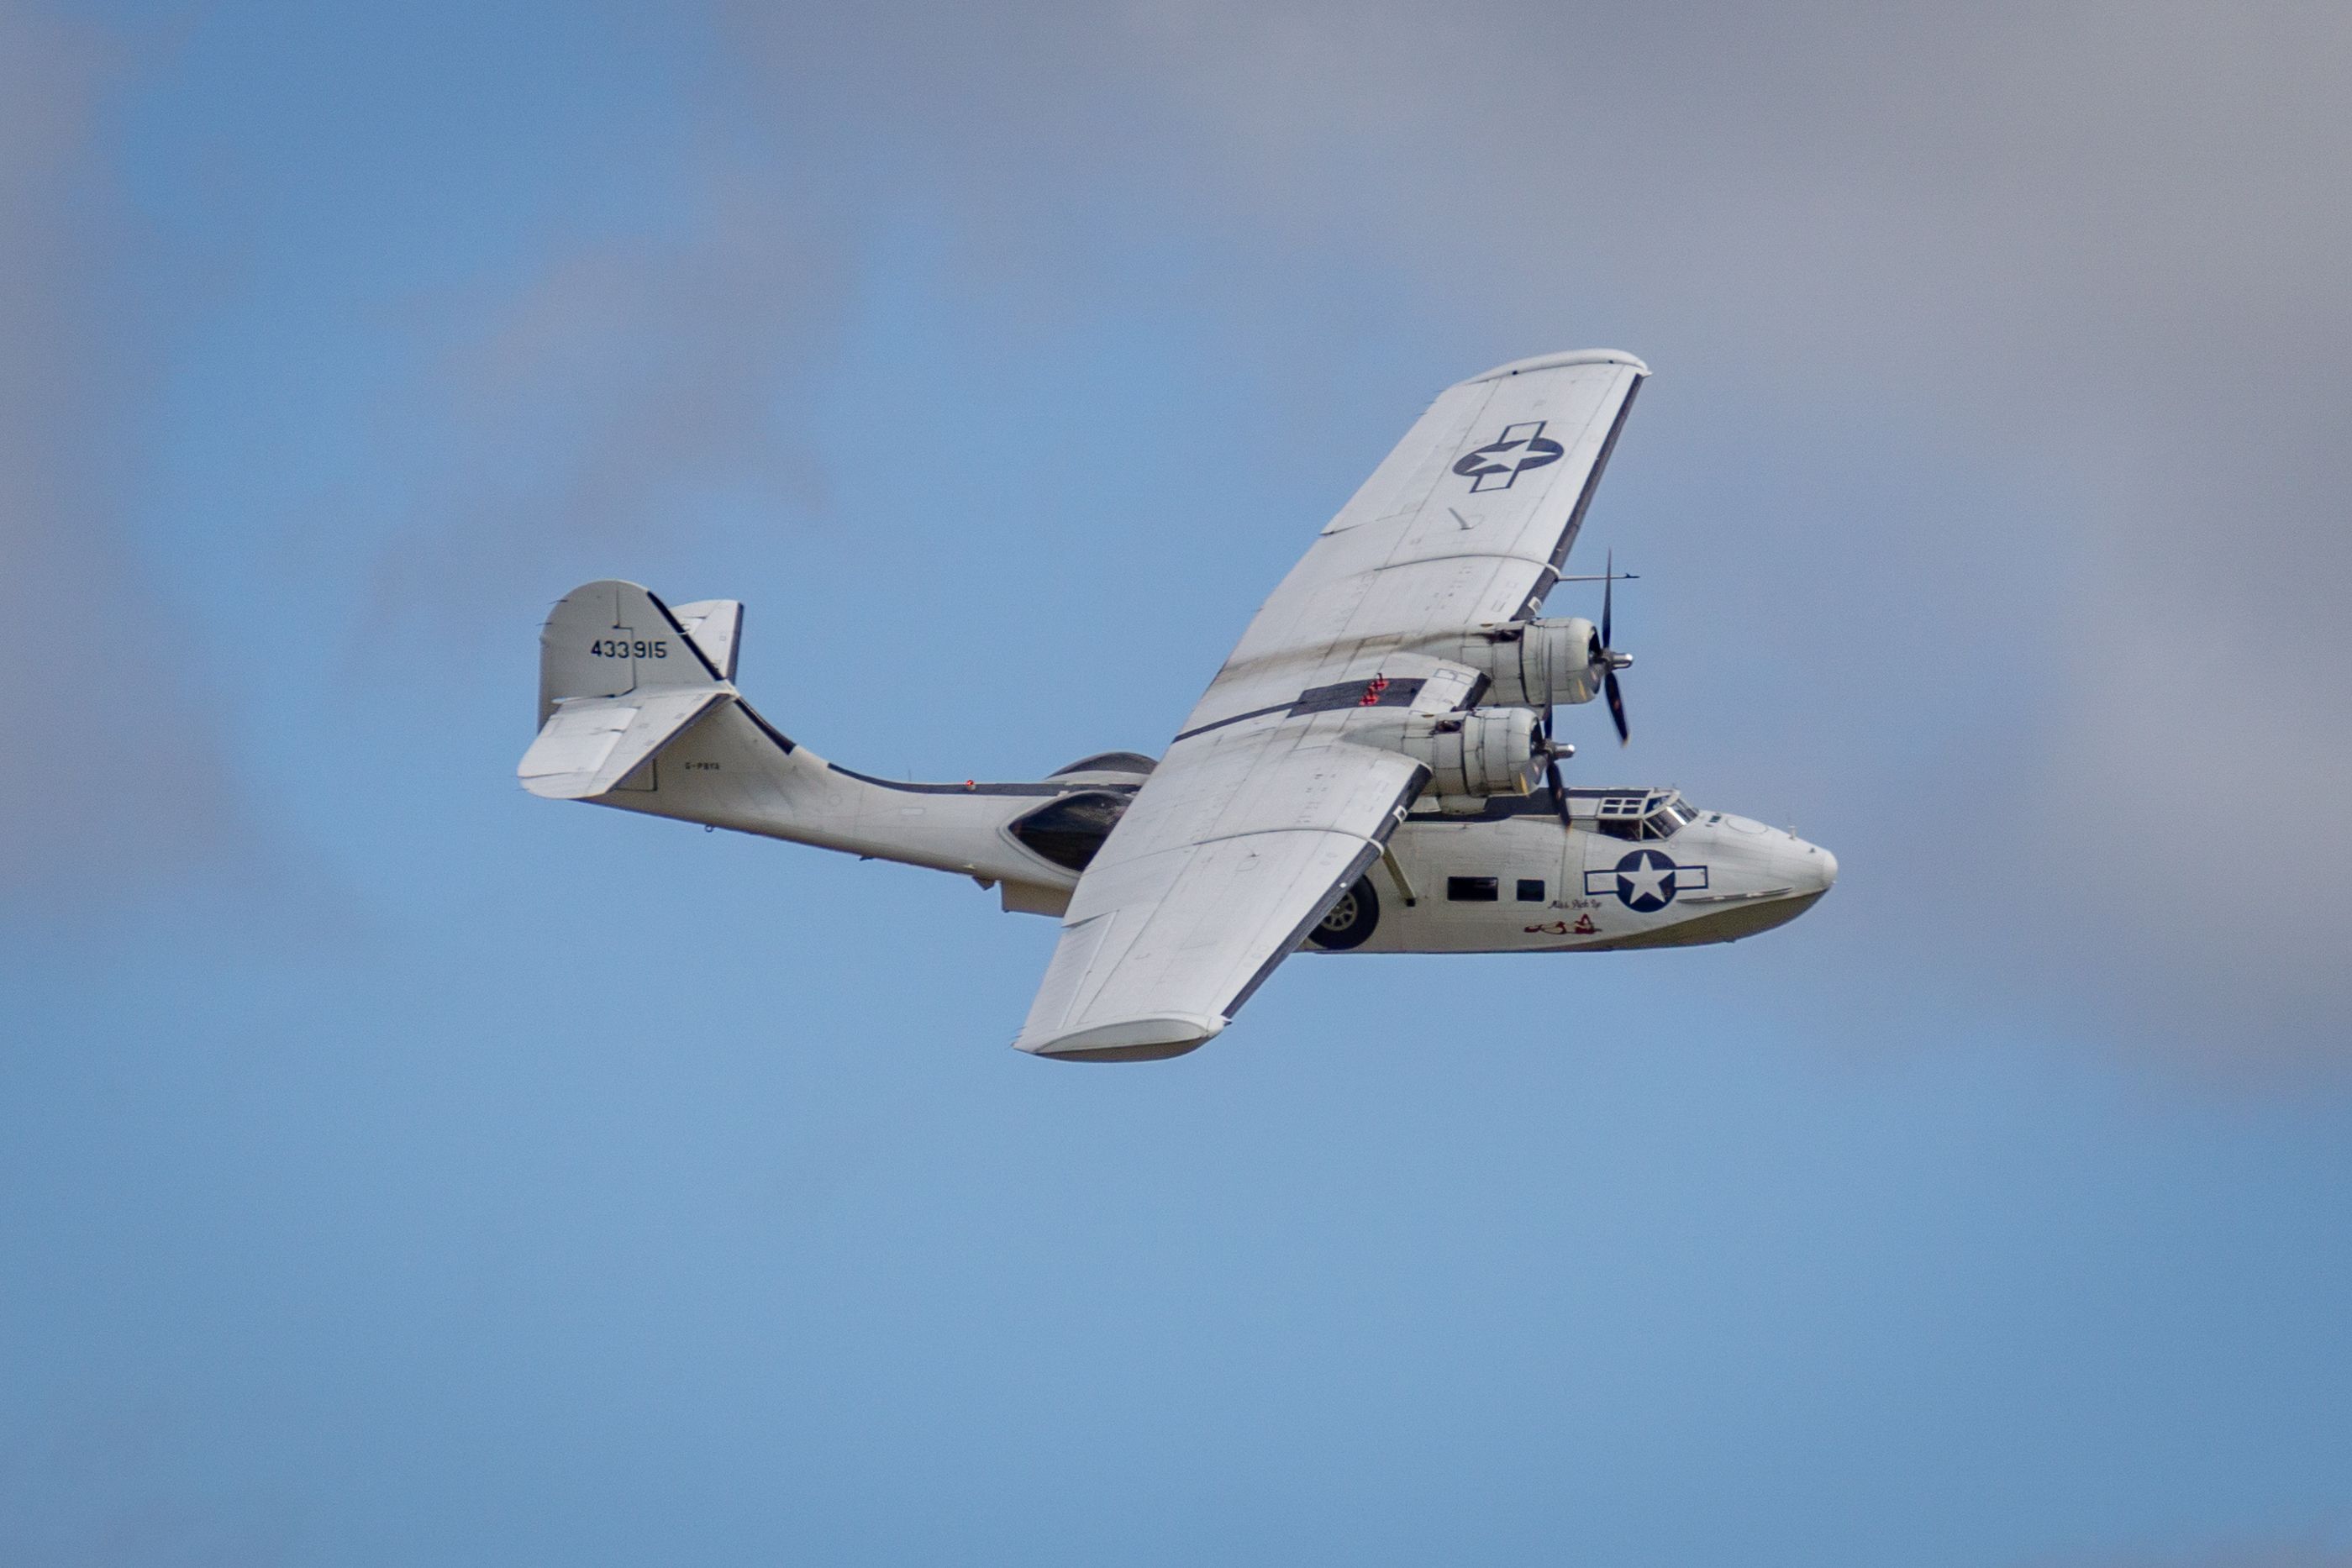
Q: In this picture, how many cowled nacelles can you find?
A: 2